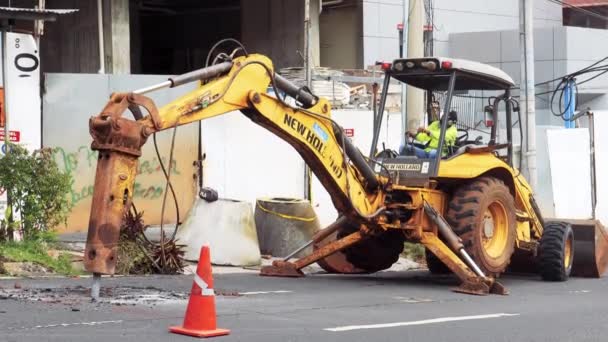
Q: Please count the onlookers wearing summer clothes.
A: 0